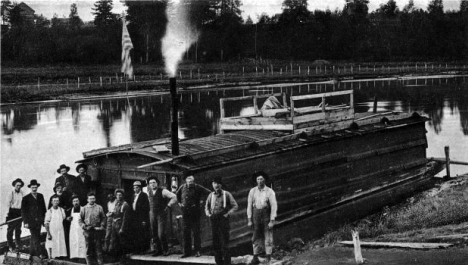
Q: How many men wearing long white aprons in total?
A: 2